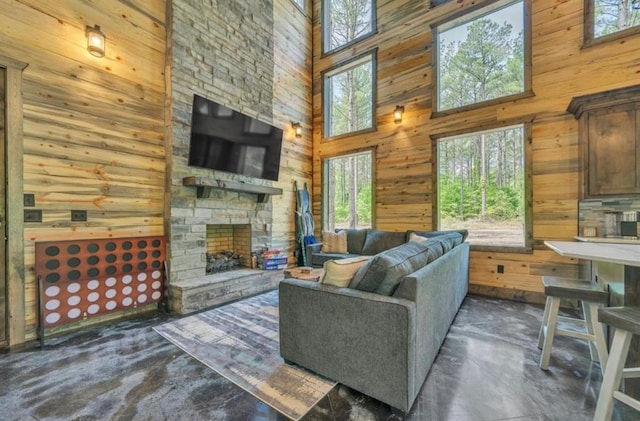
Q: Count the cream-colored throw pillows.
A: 3